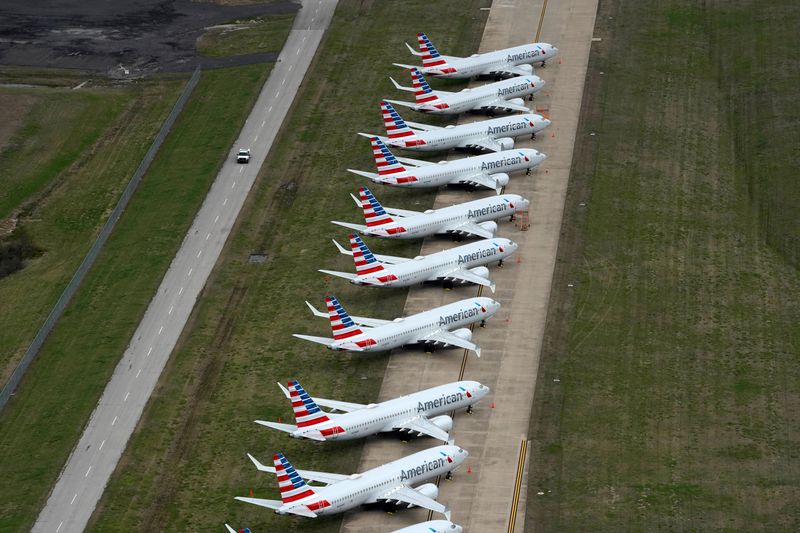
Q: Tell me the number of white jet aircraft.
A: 10